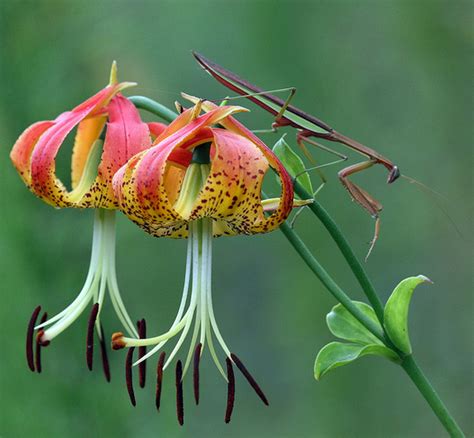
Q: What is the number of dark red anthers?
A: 12